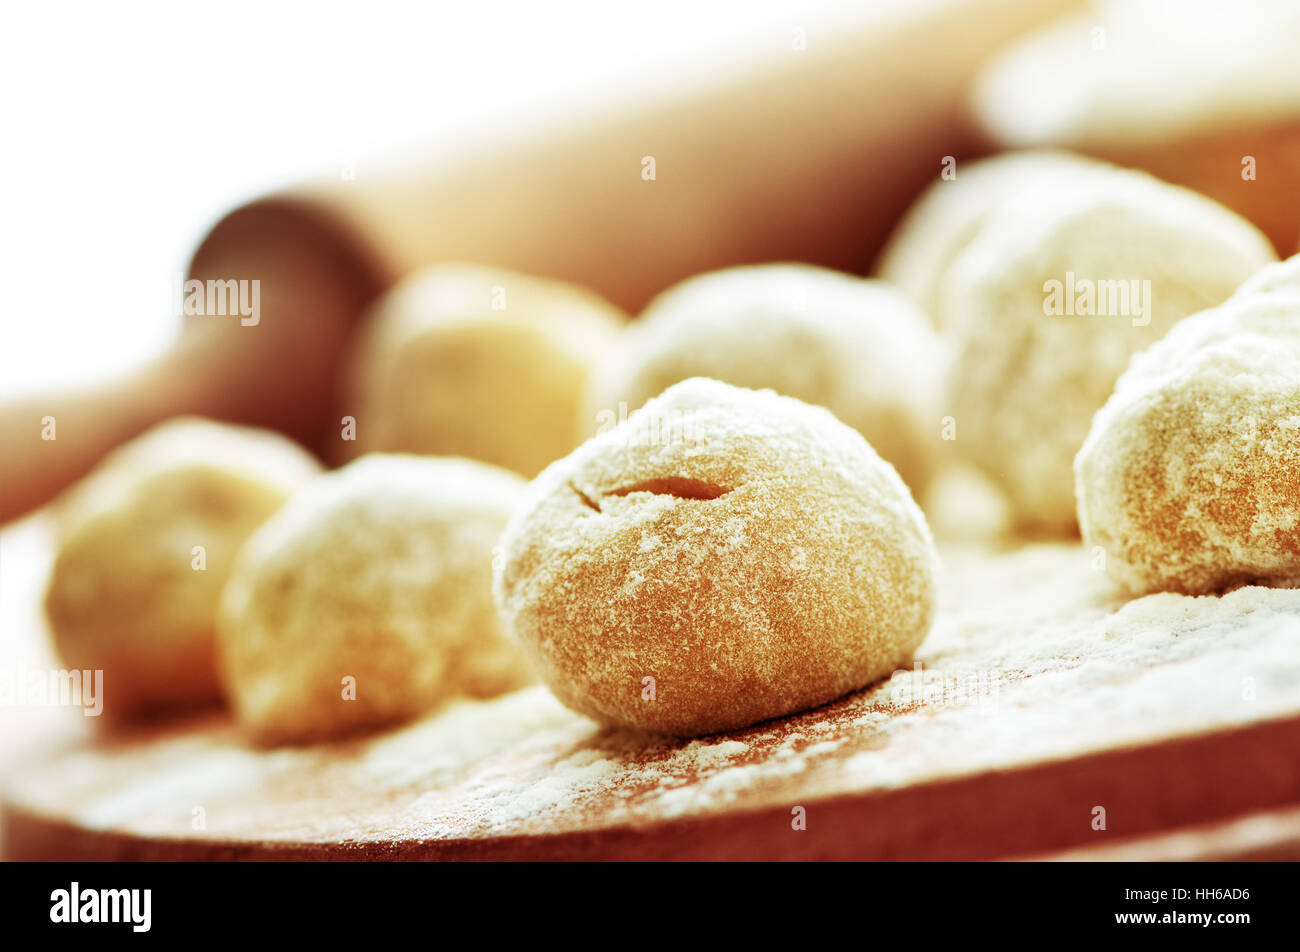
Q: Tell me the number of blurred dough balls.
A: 5